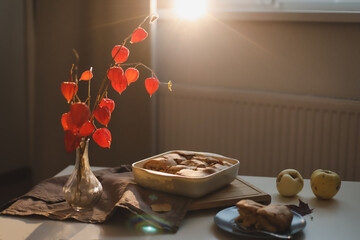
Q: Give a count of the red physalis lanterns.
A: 15